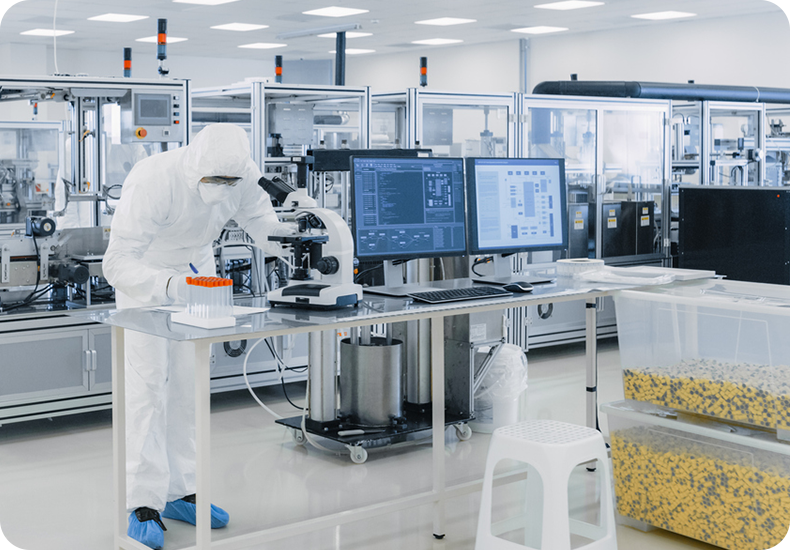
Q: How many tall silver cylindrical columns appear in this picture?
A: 2